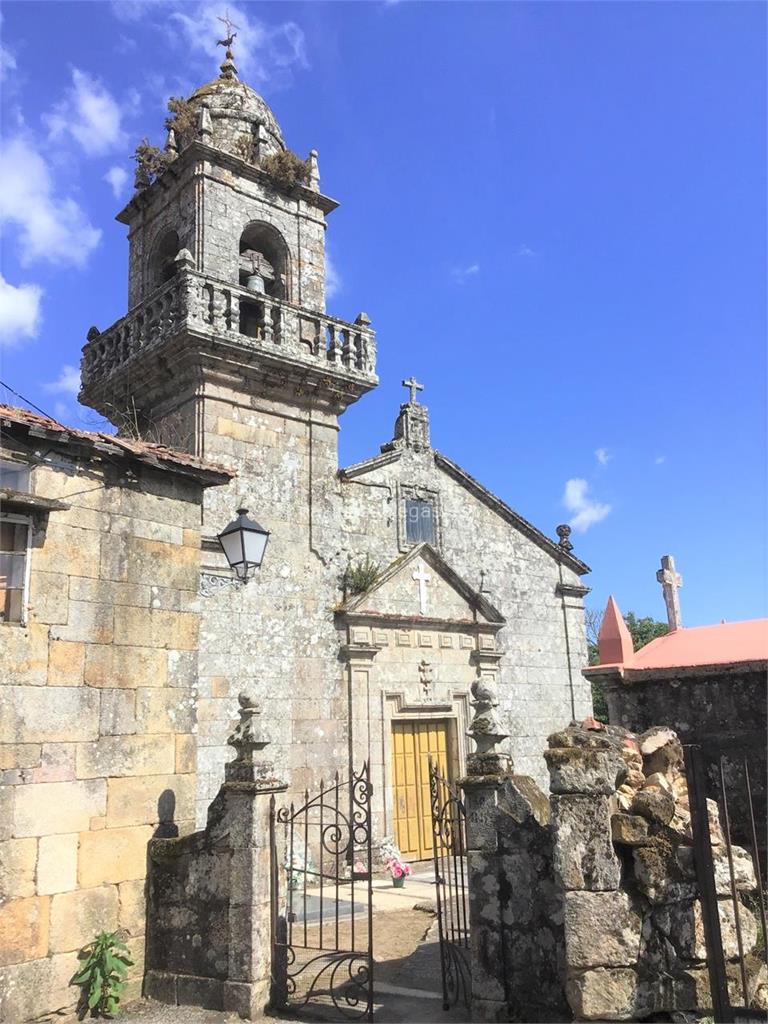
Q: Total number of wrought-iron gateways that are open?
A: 1